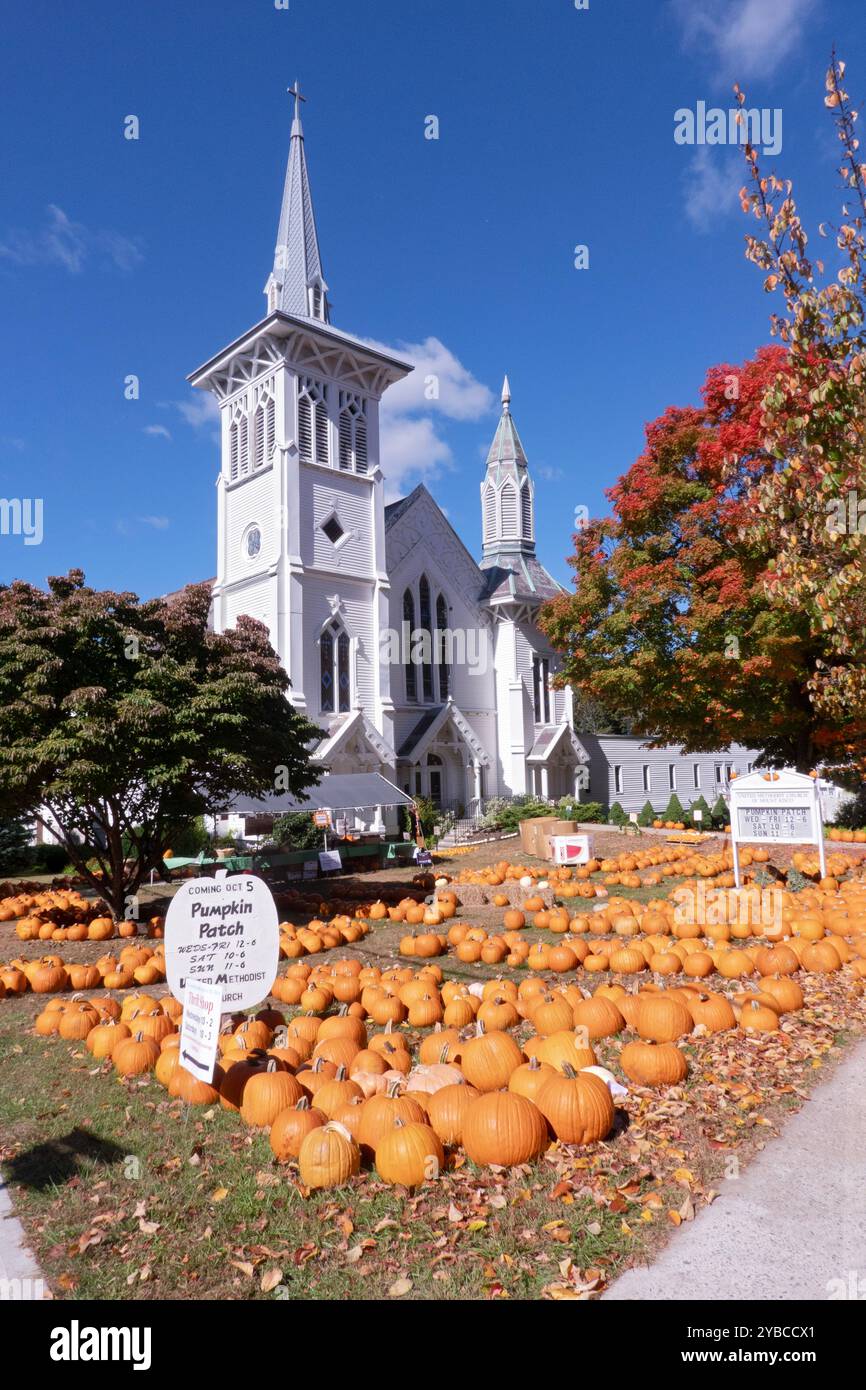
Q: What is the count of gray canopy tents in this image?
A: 1